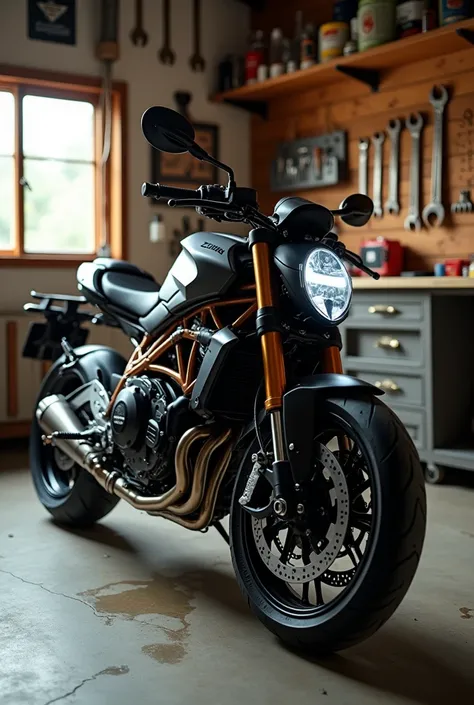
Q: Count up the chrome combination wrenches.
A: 5